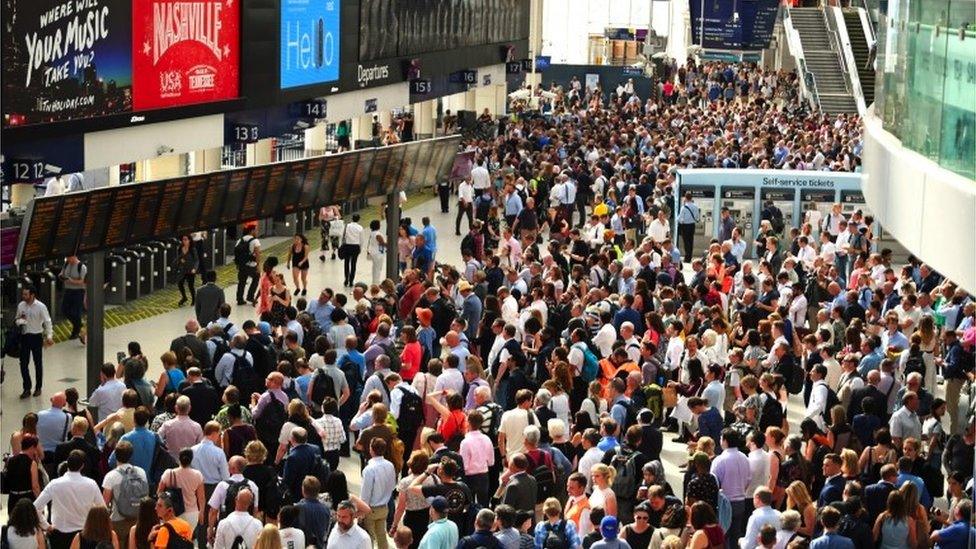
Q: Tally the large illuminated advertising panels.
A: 3